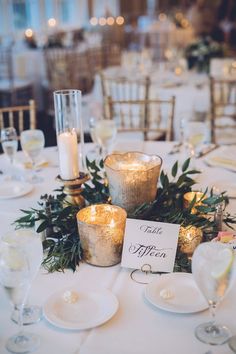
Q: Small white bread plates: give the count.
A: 3